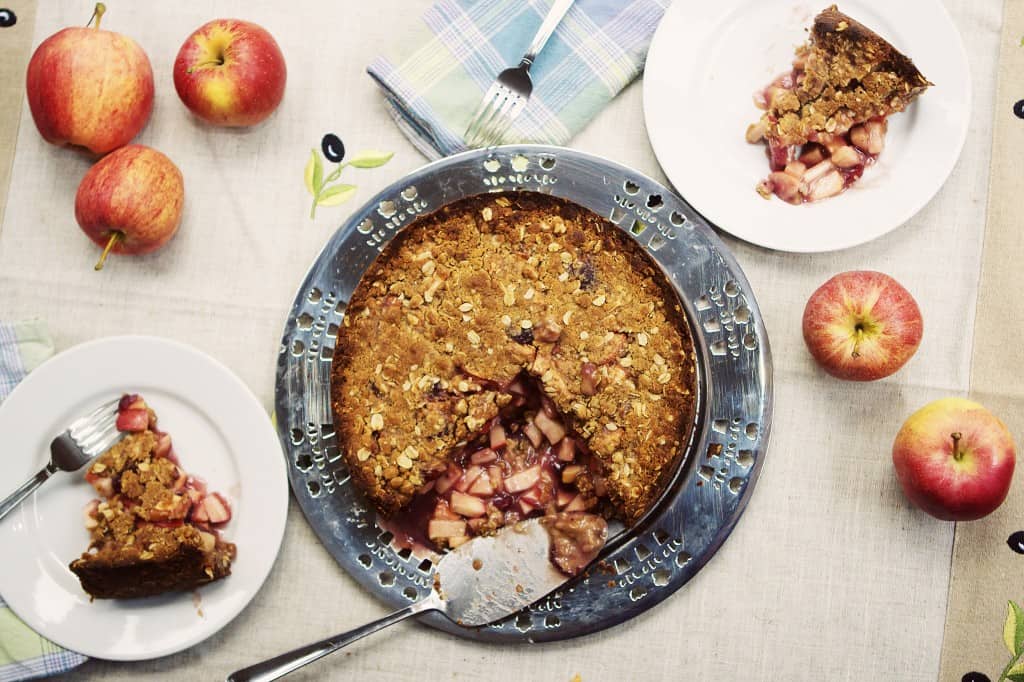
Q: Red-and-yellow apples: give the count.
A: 5